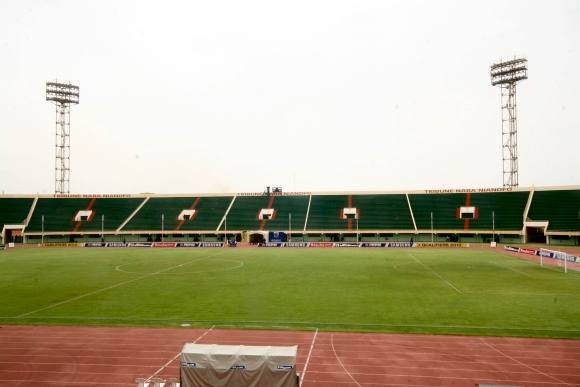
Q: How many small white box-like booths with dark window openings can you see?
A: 5